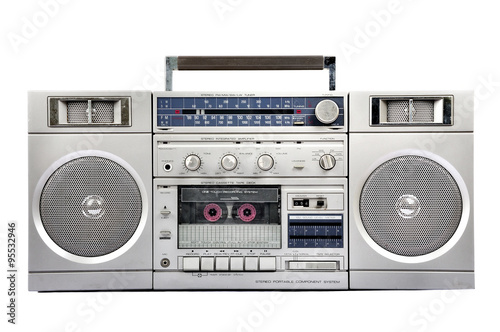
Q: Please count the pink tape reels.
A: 2